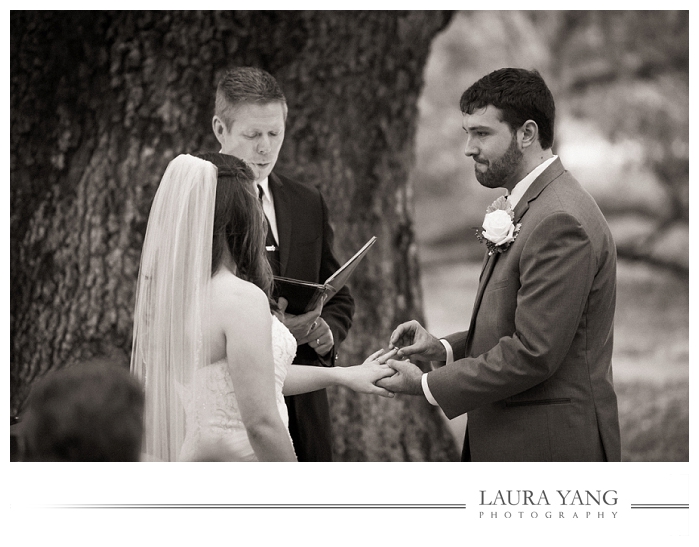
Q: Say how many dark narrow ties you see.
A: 1